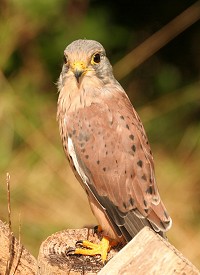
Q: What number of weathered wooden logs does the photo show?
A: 3